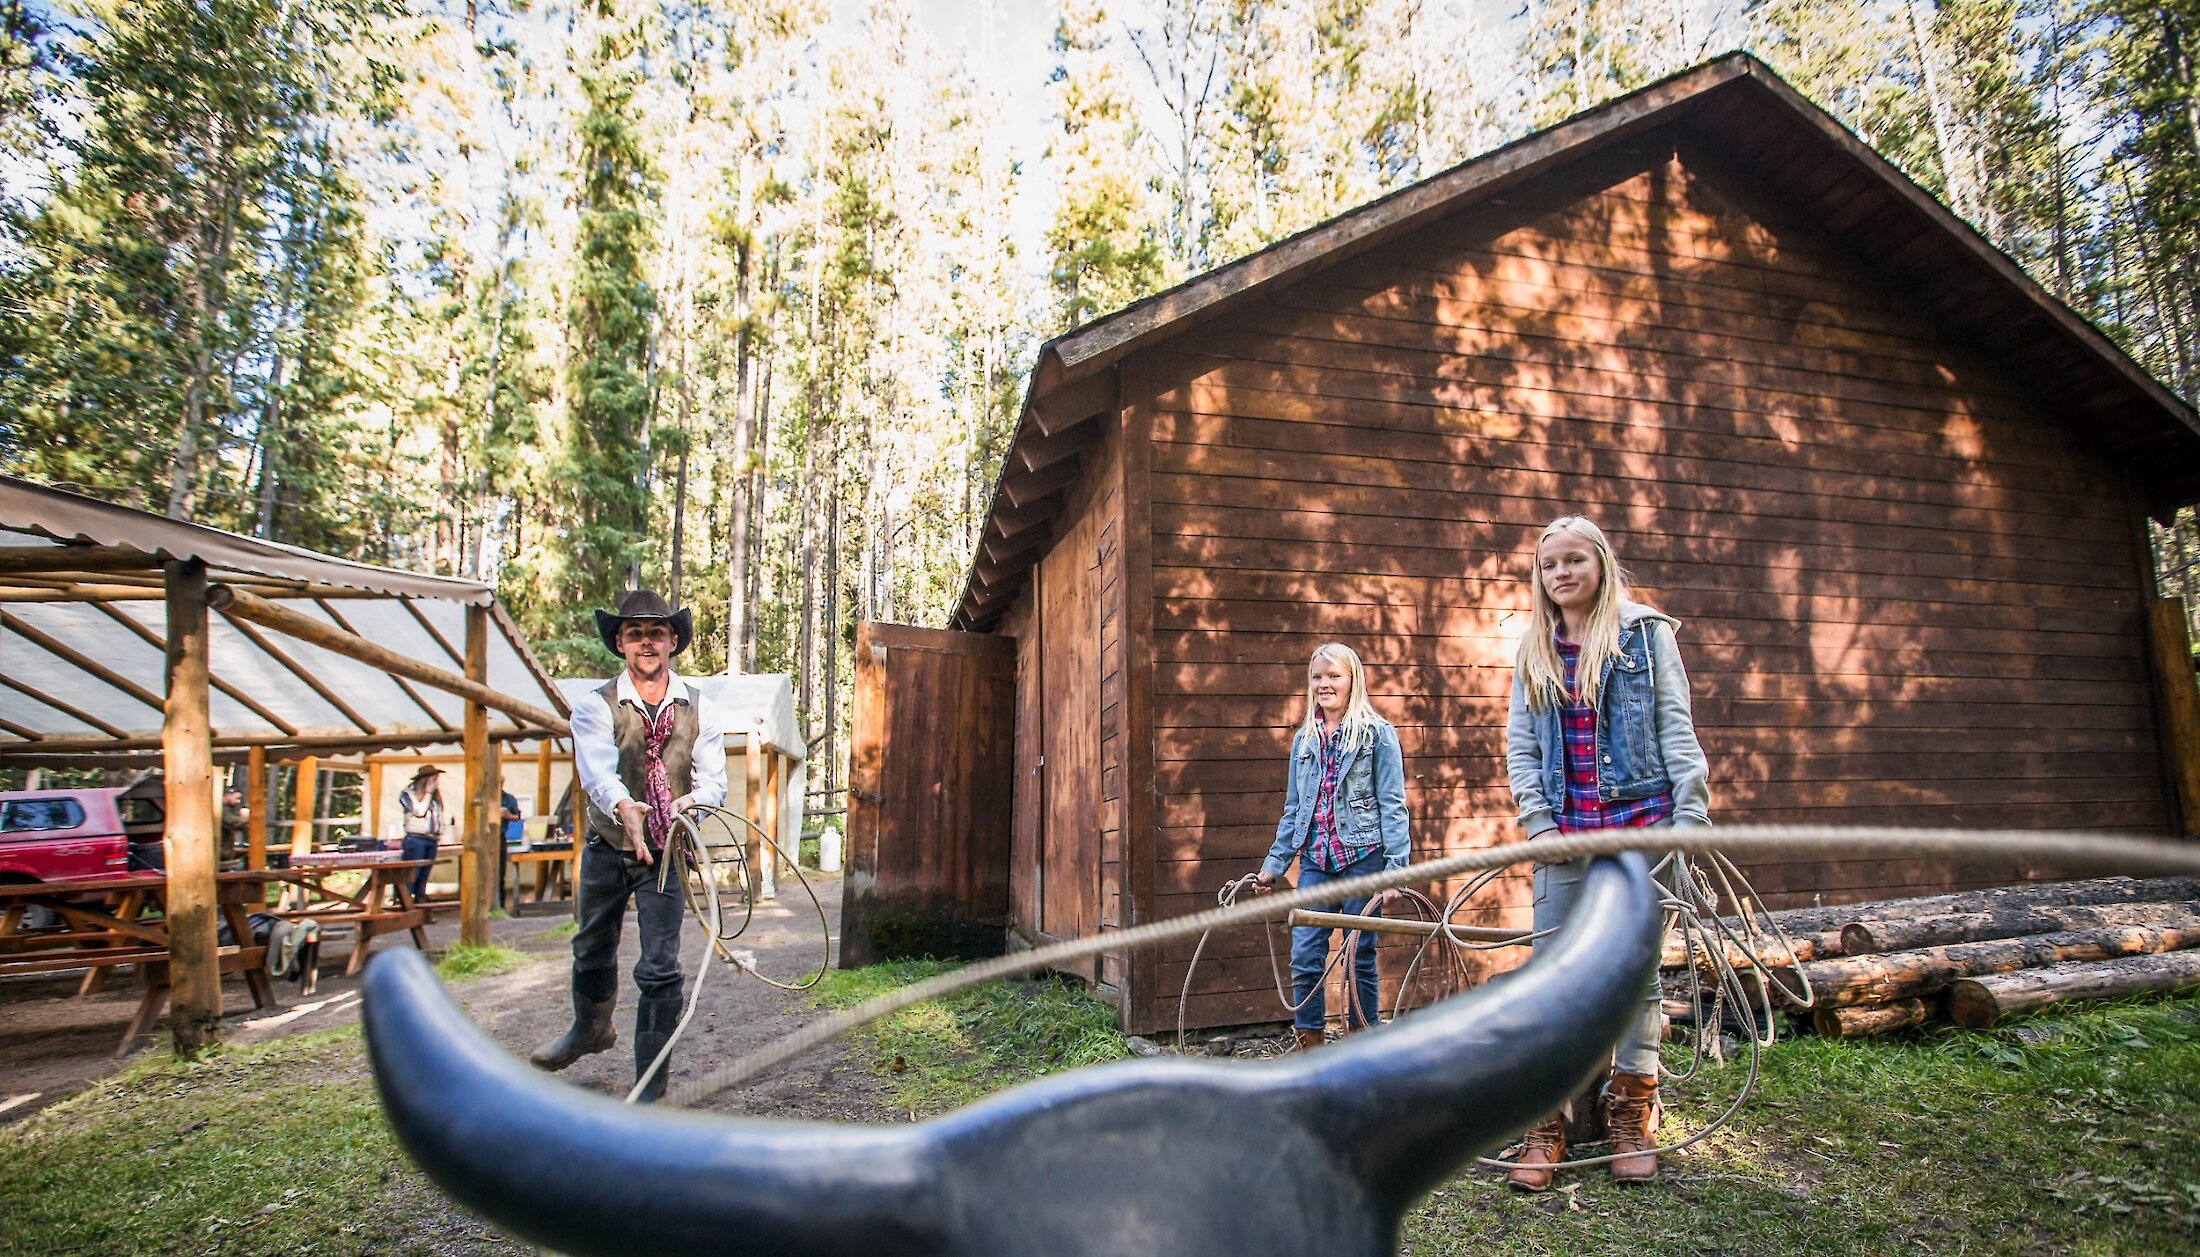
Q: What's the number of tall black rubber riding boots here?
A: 2